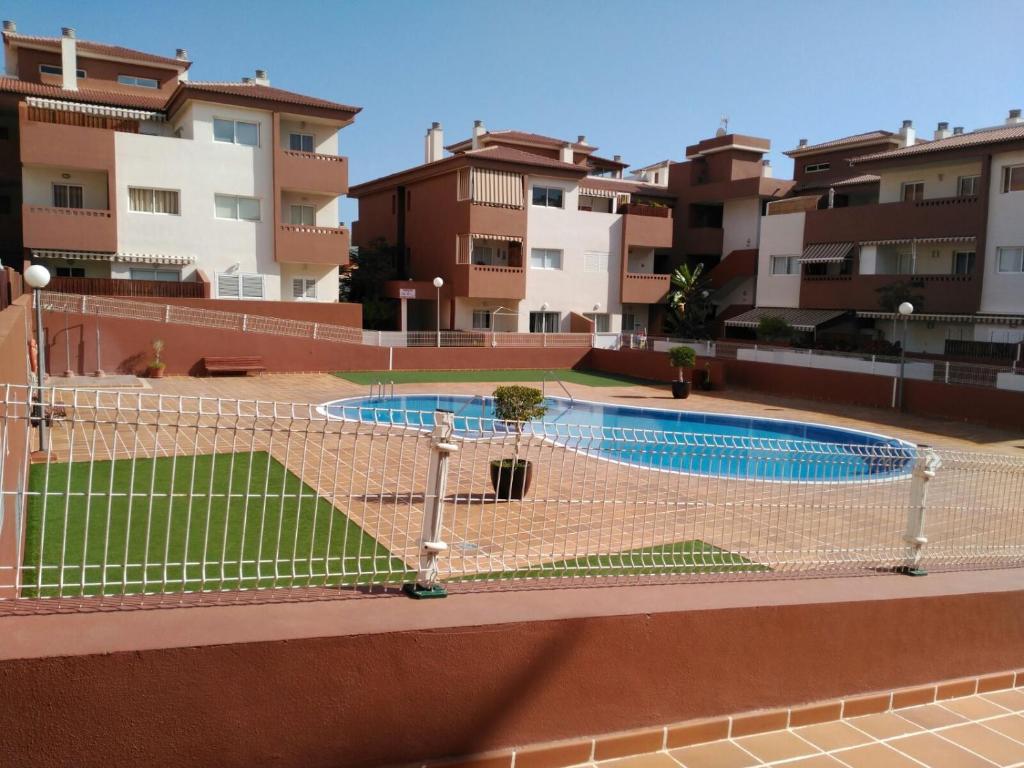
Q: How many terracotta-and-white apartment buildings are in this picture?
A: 3